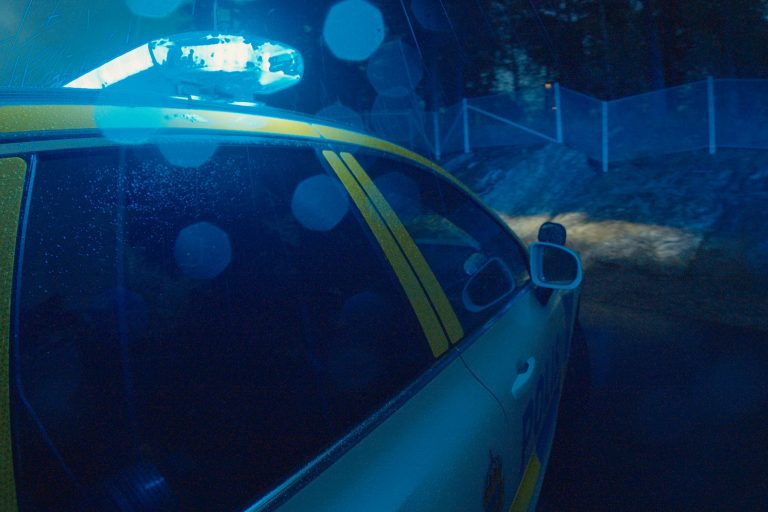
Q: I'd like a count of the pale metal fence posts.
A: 5